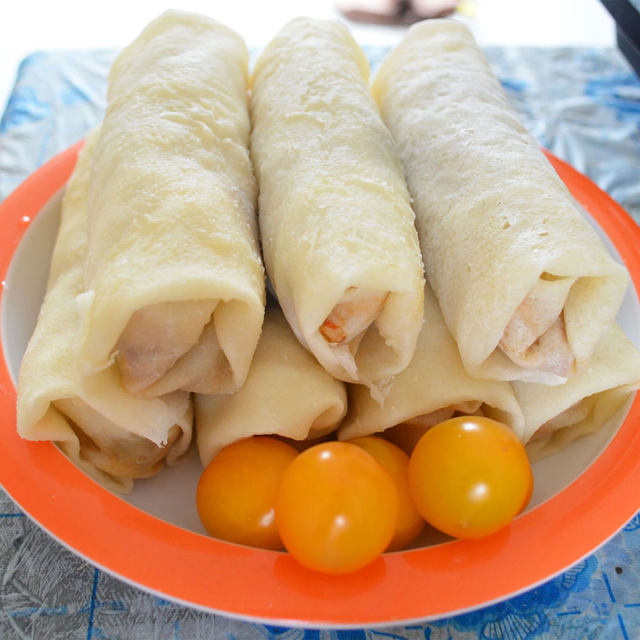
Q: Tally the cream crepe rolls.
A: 7